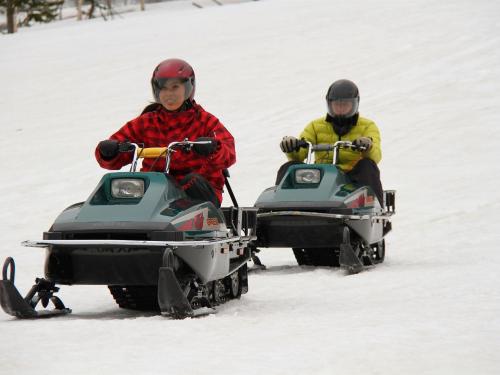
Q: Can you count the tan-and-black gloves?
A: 2